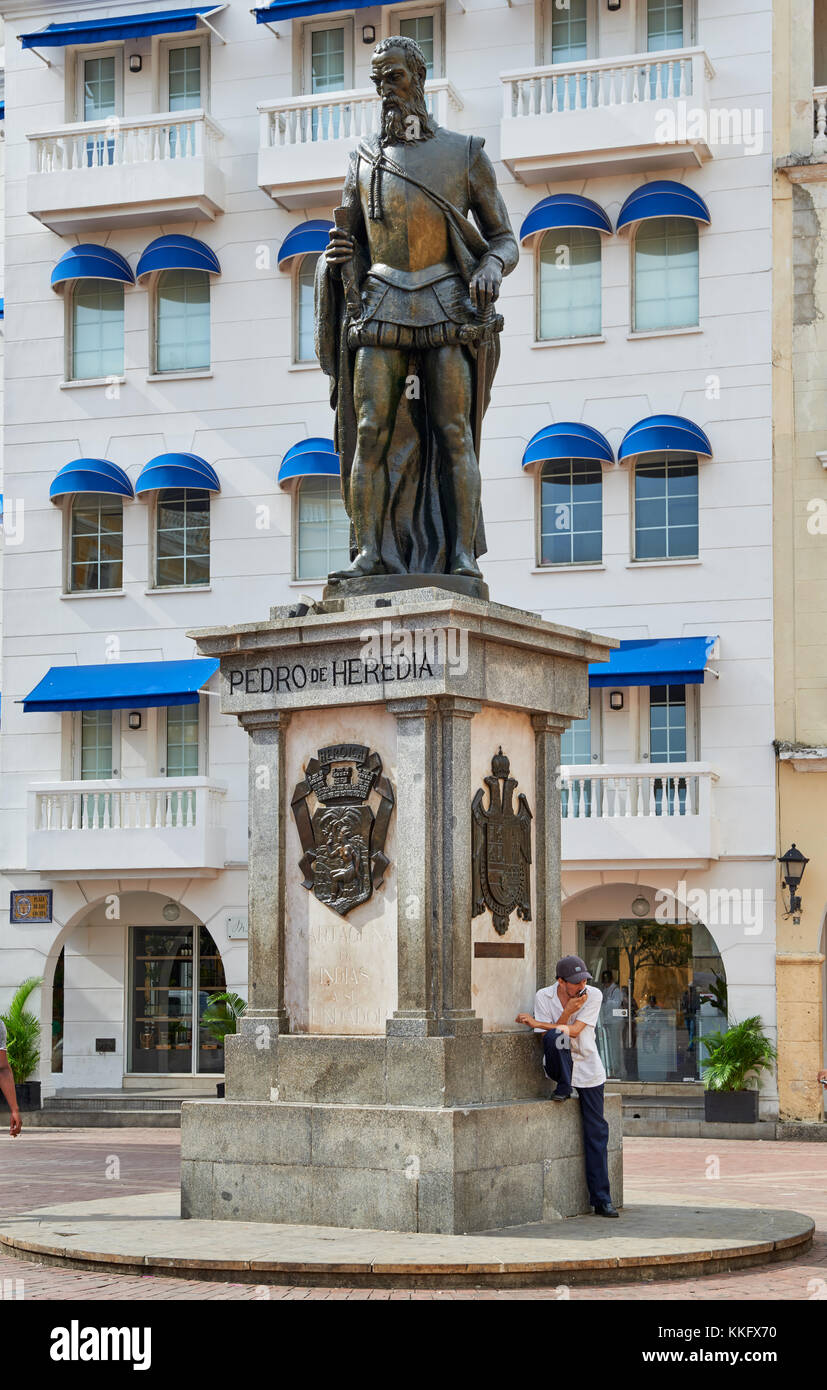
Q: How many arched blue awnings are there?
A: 10